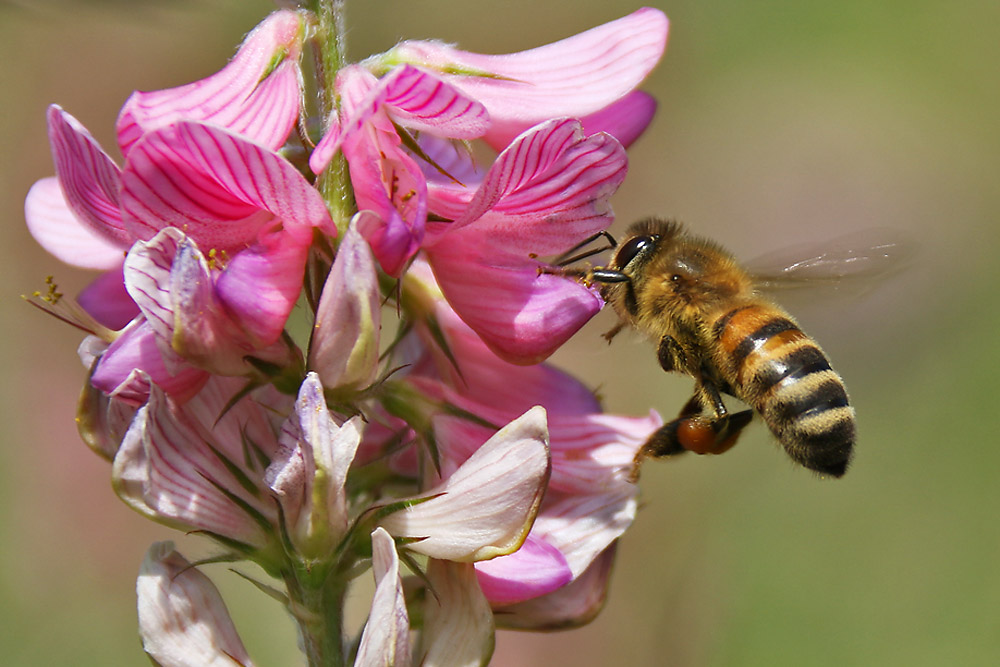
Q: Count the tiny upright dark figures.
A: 0